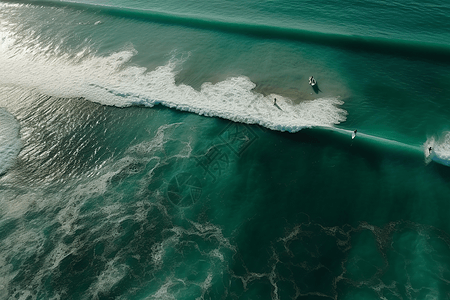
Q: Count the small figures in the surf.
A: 4